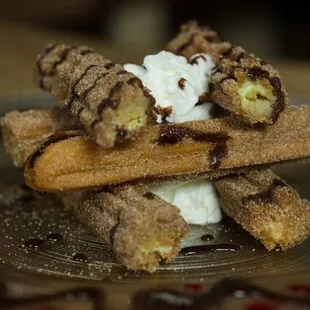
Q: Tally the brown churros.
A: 6